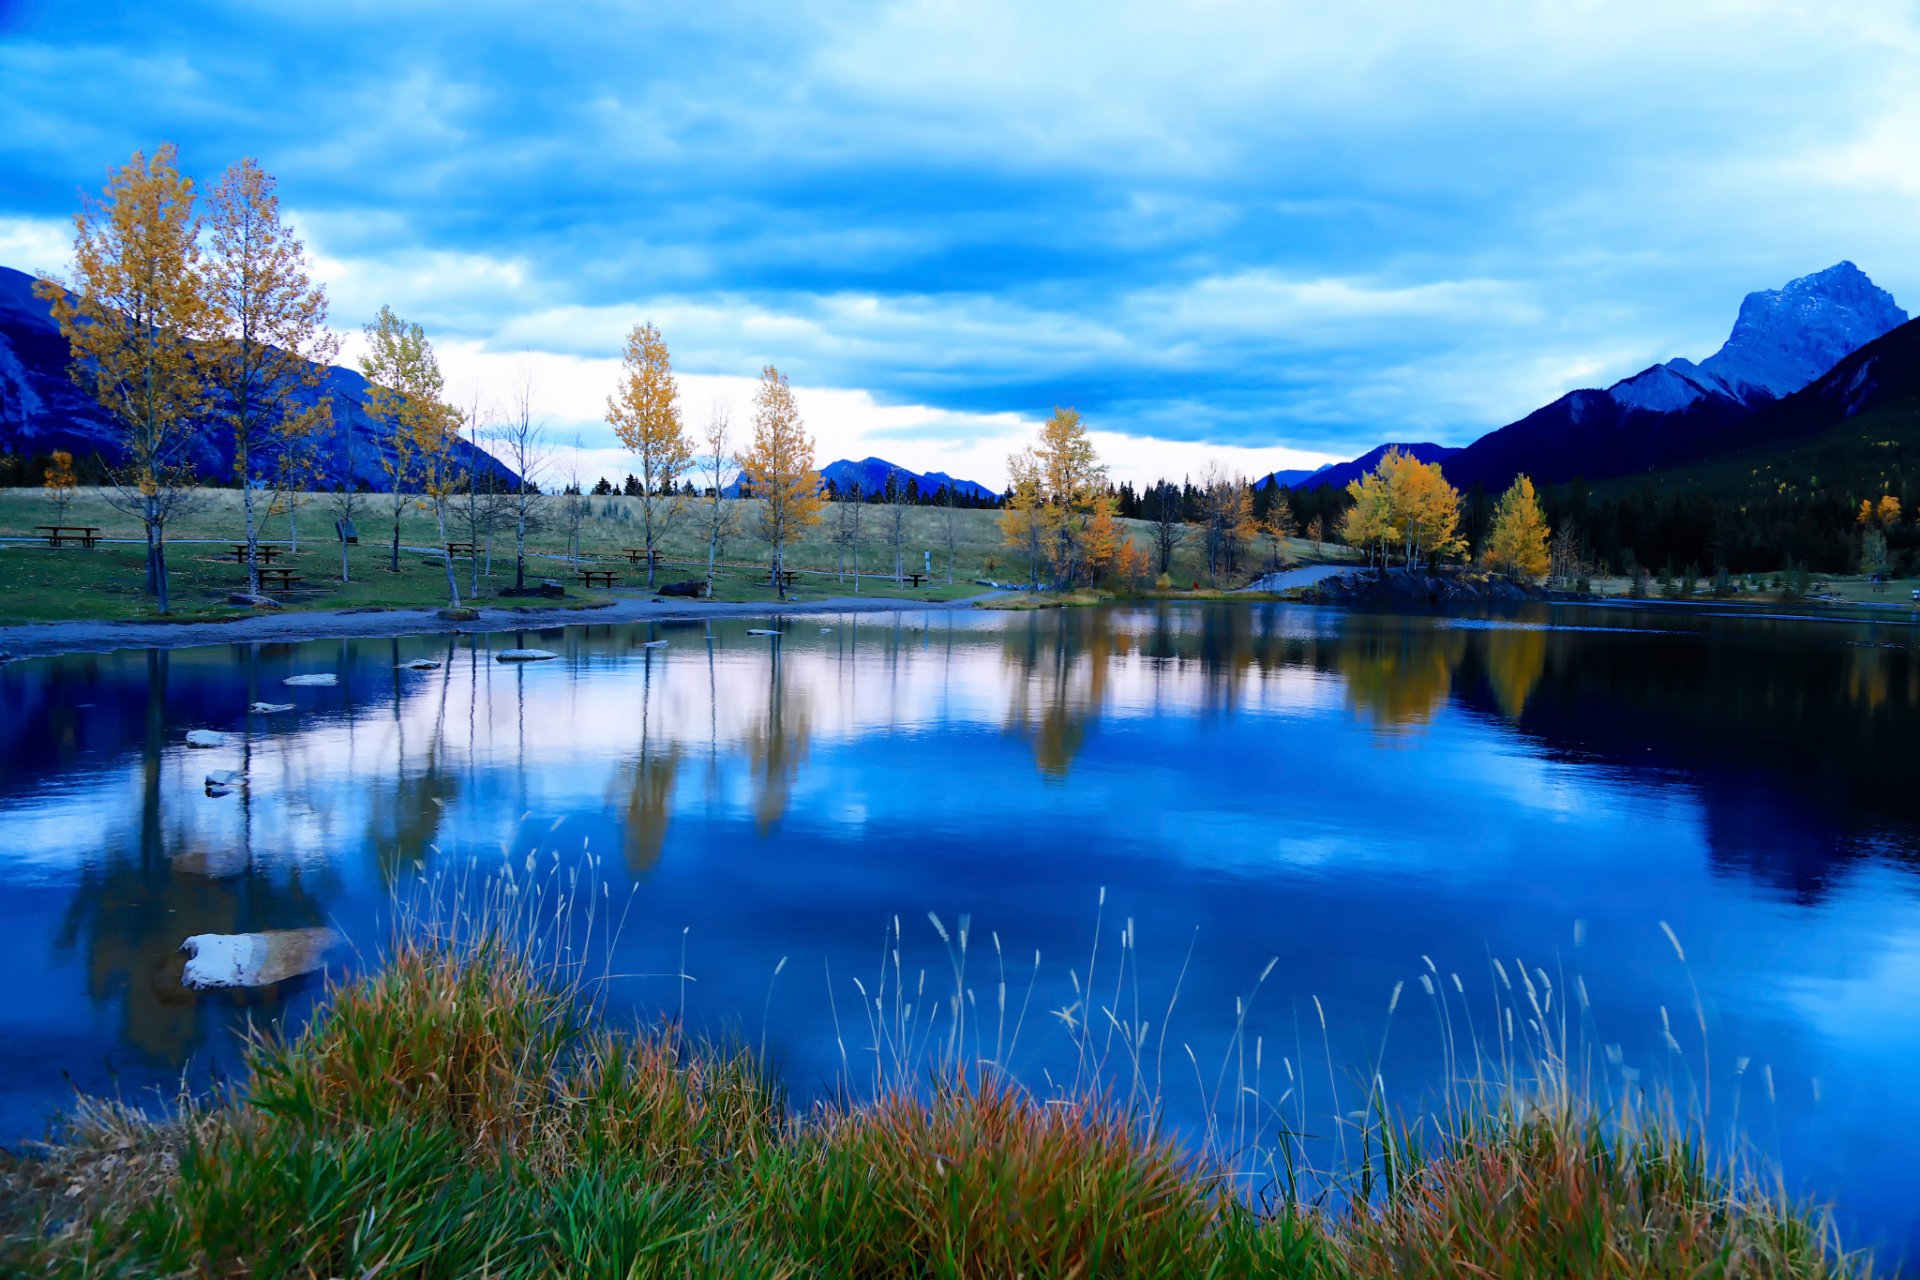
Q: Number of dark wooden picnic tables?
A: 8